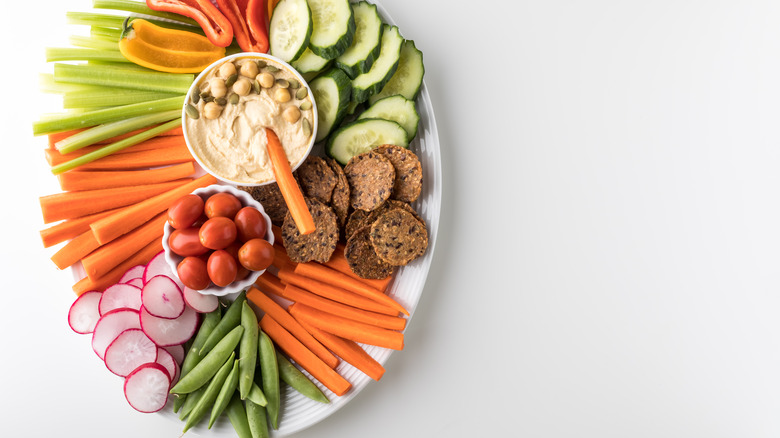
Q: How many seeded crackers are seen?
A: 10